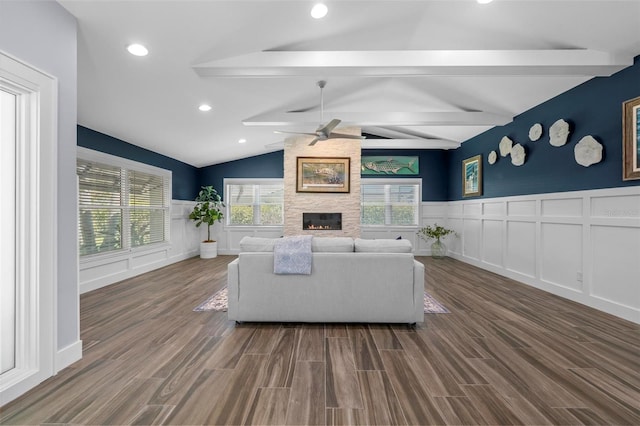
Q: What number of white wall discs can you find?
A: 6